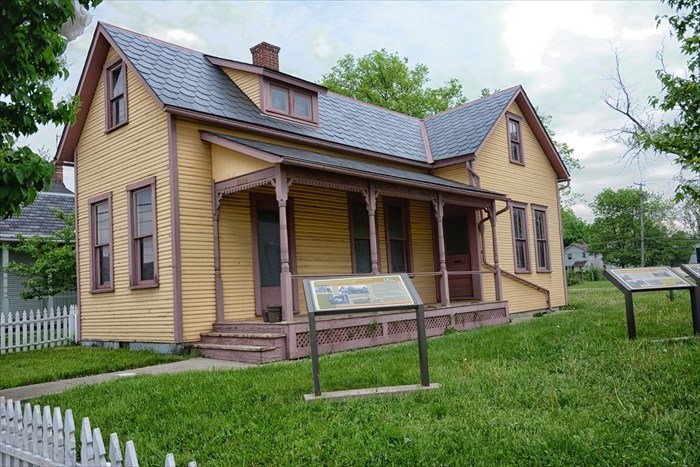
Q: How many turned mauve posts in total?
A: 5